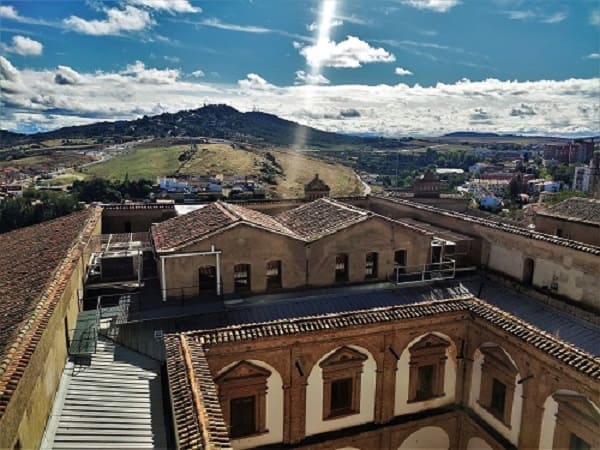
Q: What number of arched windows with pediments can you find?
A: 5